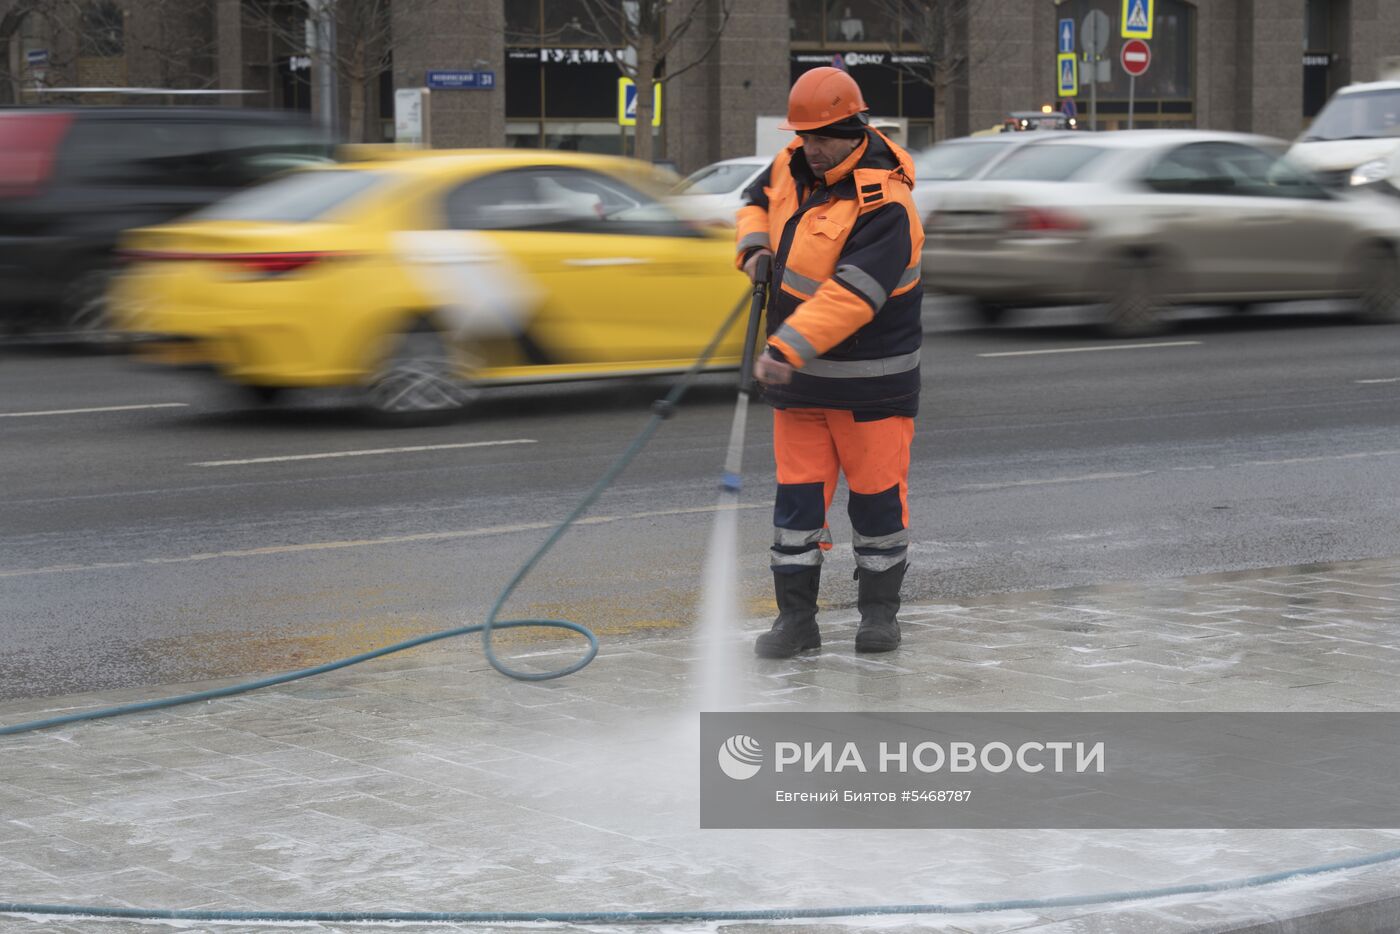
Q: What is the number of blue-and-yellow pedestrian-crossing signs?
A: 3